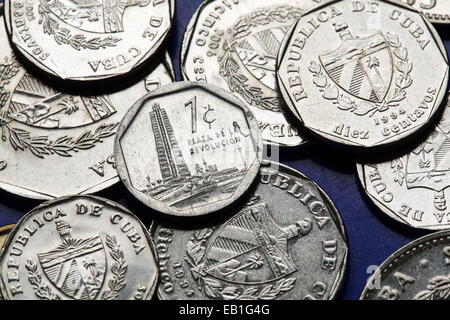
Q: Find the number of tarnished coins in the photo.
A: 2